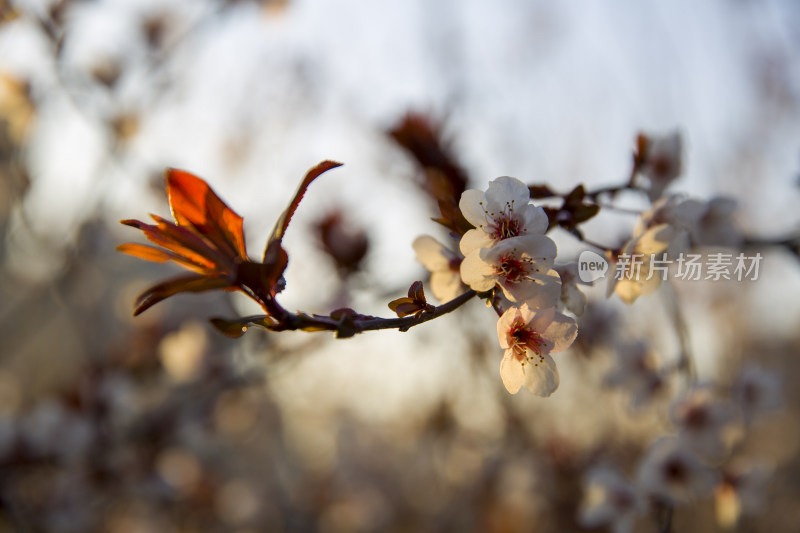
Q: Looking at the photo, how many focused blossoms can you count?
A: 3